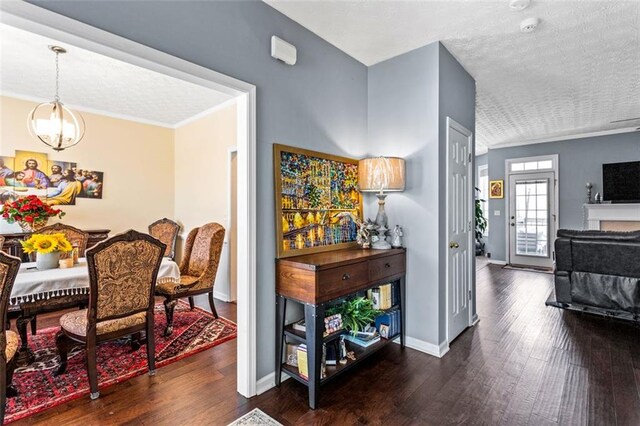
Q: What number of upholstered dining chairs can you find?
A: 5